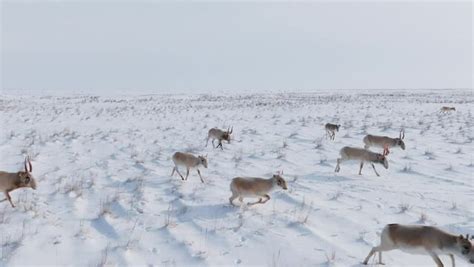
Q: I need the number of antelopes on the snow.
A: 9